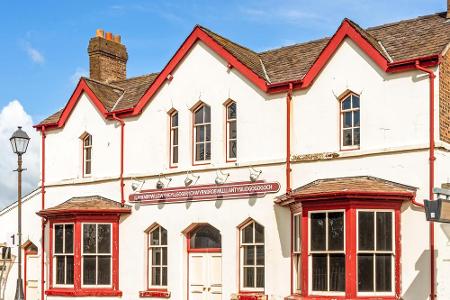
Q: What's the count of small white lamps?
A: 5